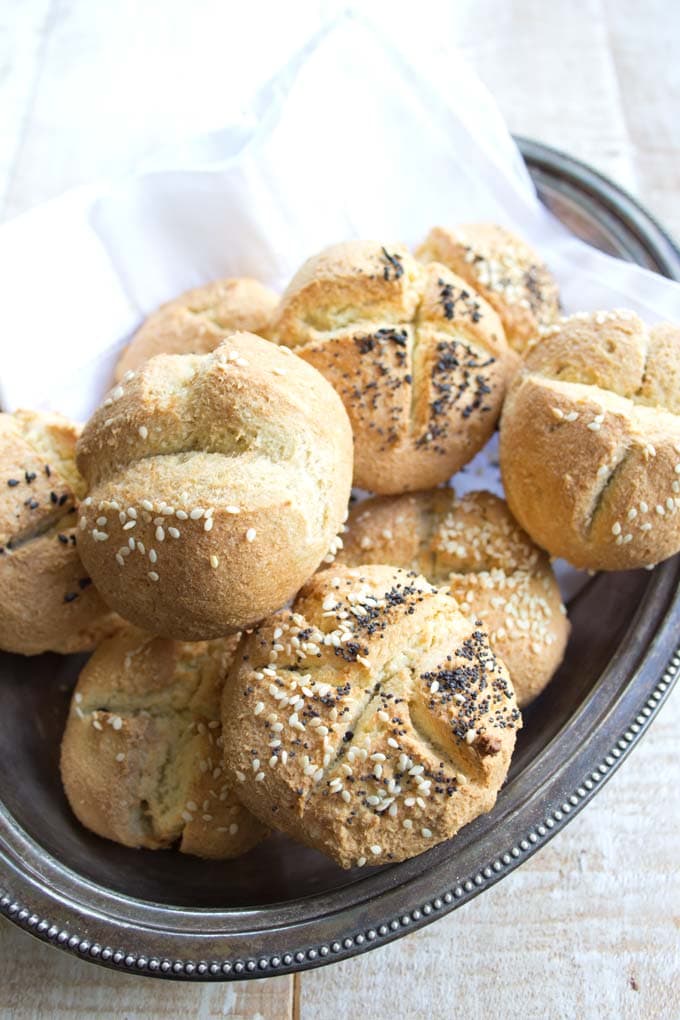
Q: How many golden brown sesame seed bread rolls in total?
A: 9